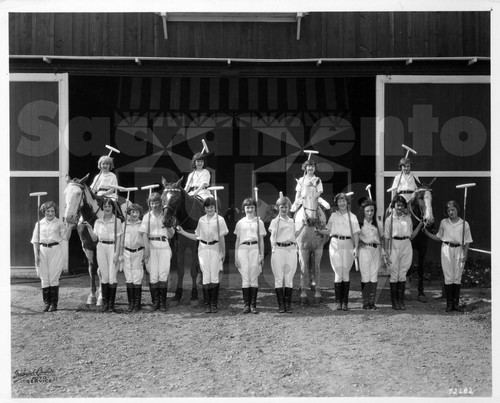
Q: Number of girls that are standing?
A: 11